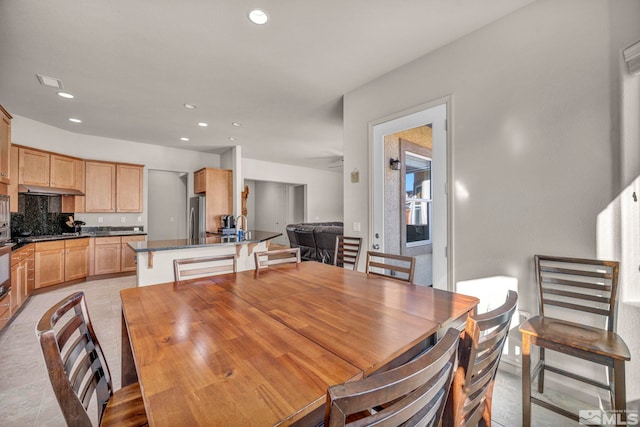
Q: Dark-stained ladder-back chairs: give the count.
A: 8